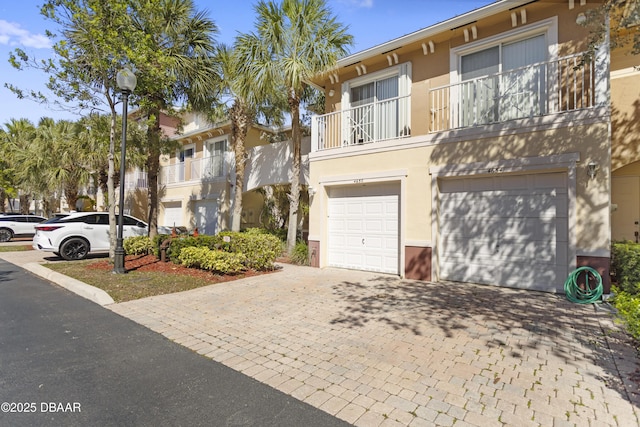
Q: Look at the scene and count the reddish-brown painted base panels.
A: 3